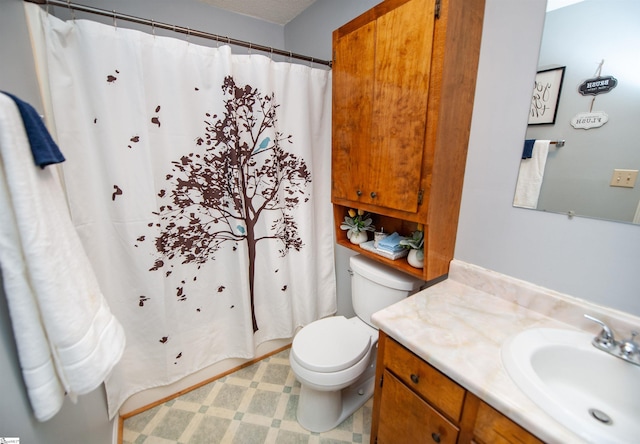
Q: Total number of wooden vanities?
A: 1